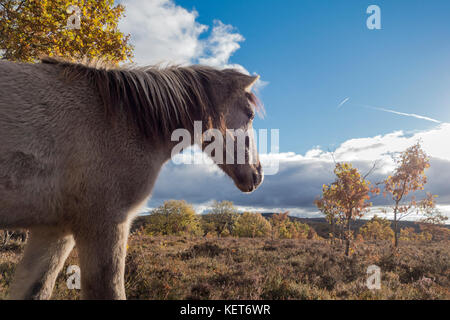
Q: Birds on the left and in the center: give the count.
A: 0